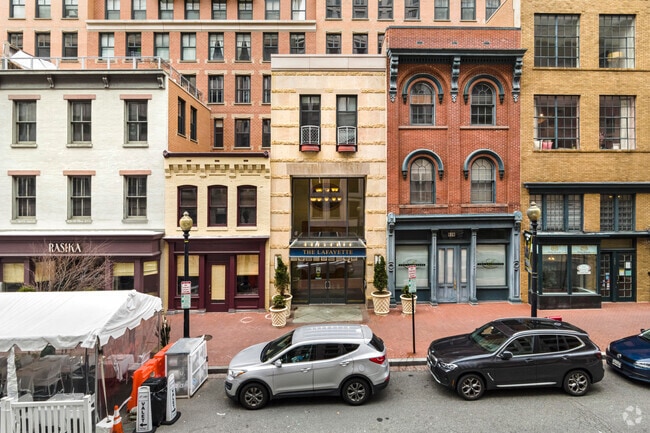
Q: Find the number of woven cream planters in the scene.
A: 4